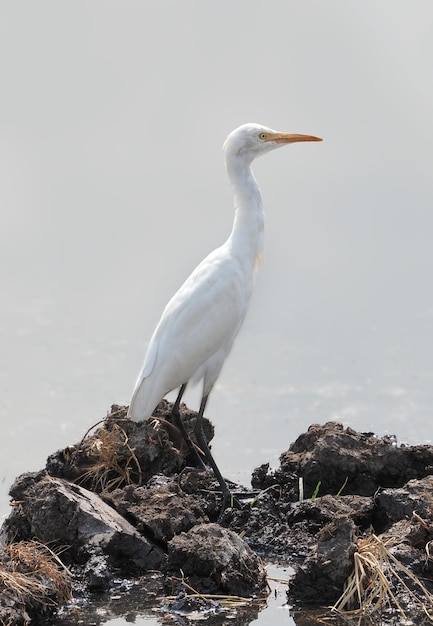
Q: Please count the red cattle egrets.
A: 0